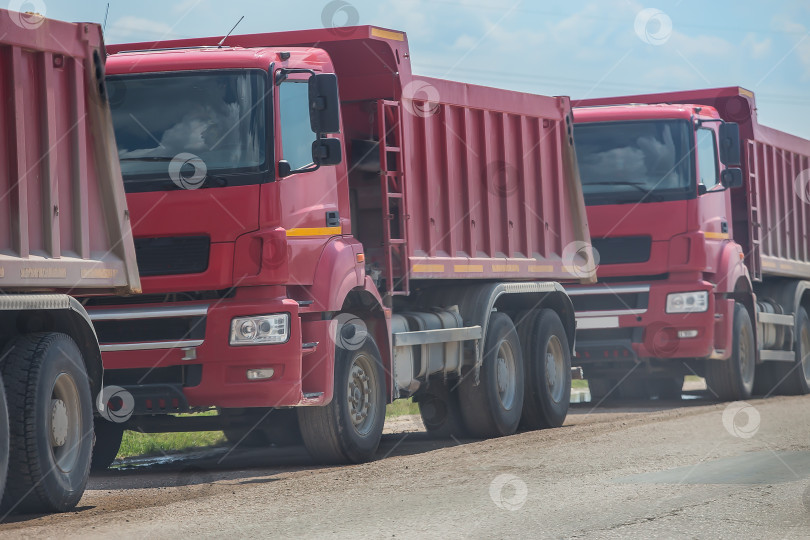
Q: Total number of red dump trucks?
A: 3